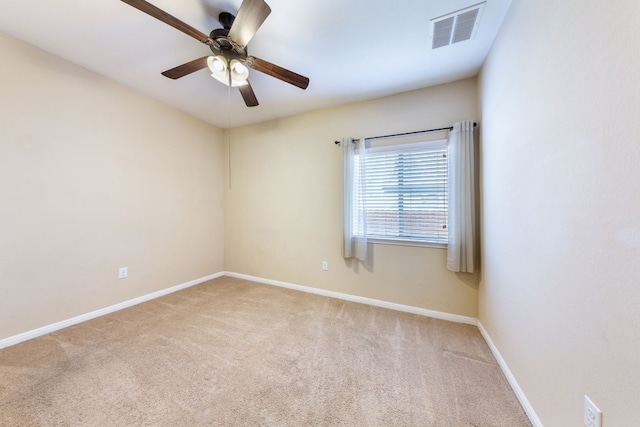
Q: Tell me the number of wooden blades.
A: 5